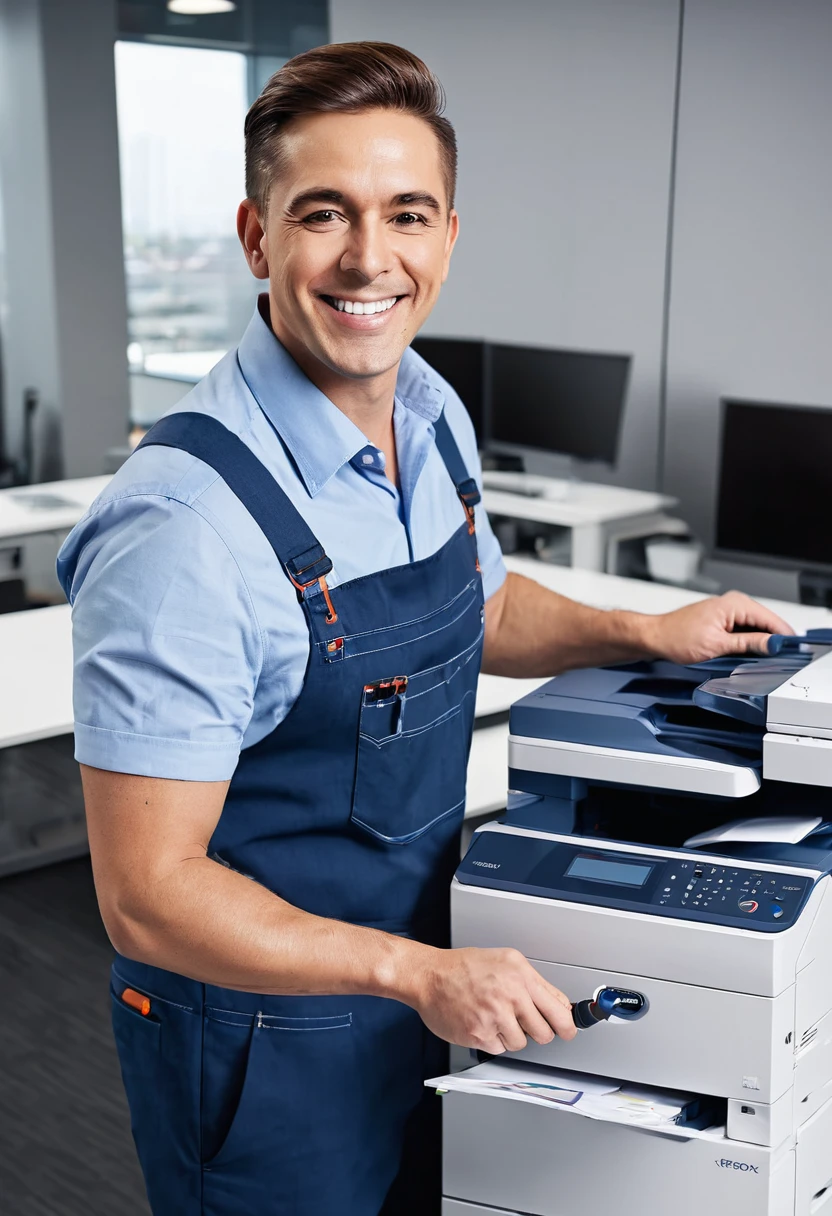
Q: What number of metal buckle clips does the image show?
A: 2